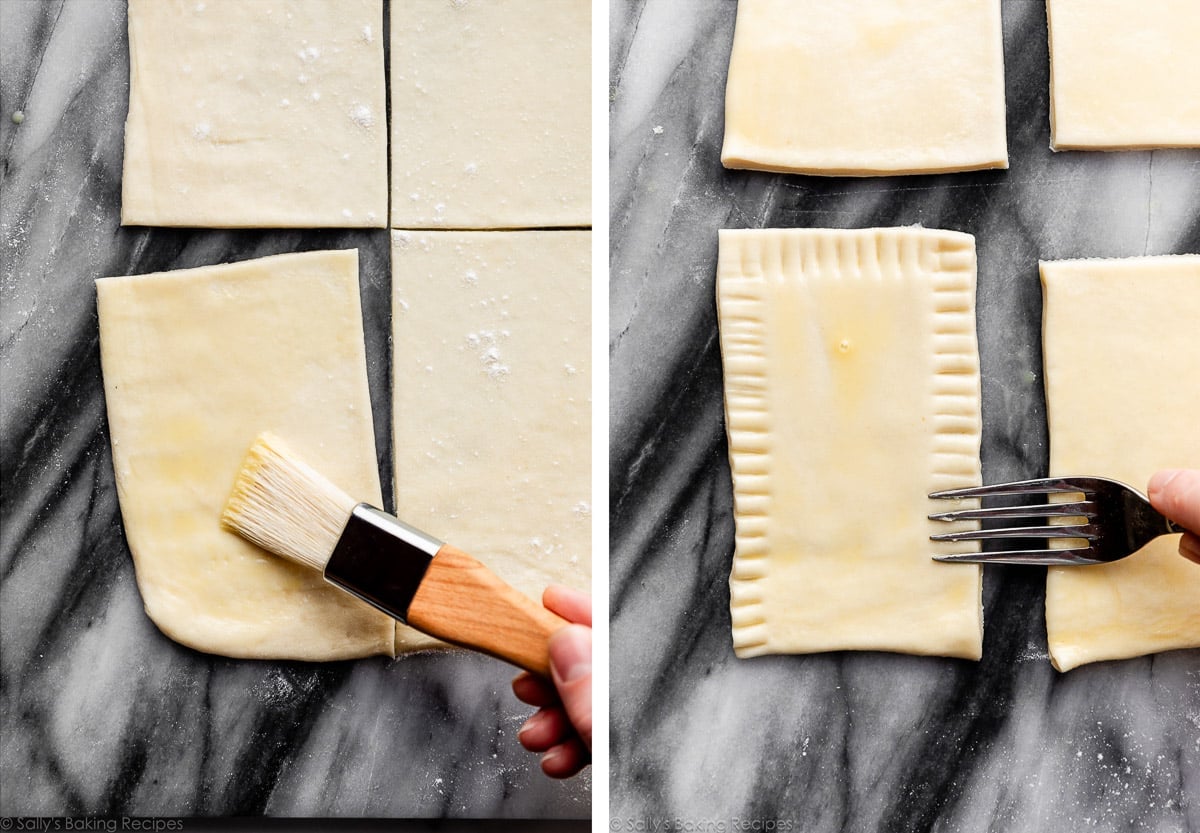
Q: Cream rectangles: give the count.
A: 8